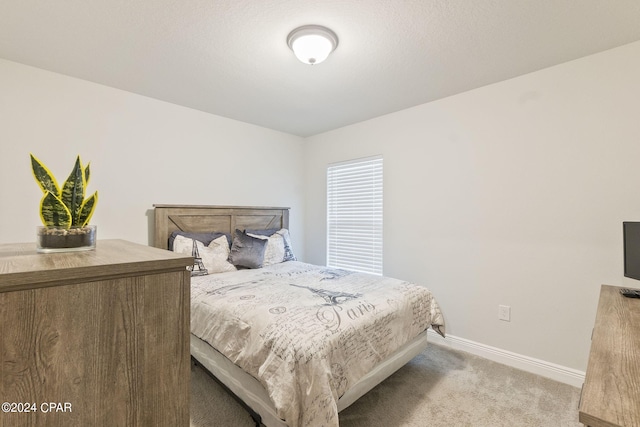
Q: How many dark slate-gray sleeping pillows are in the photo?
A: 2